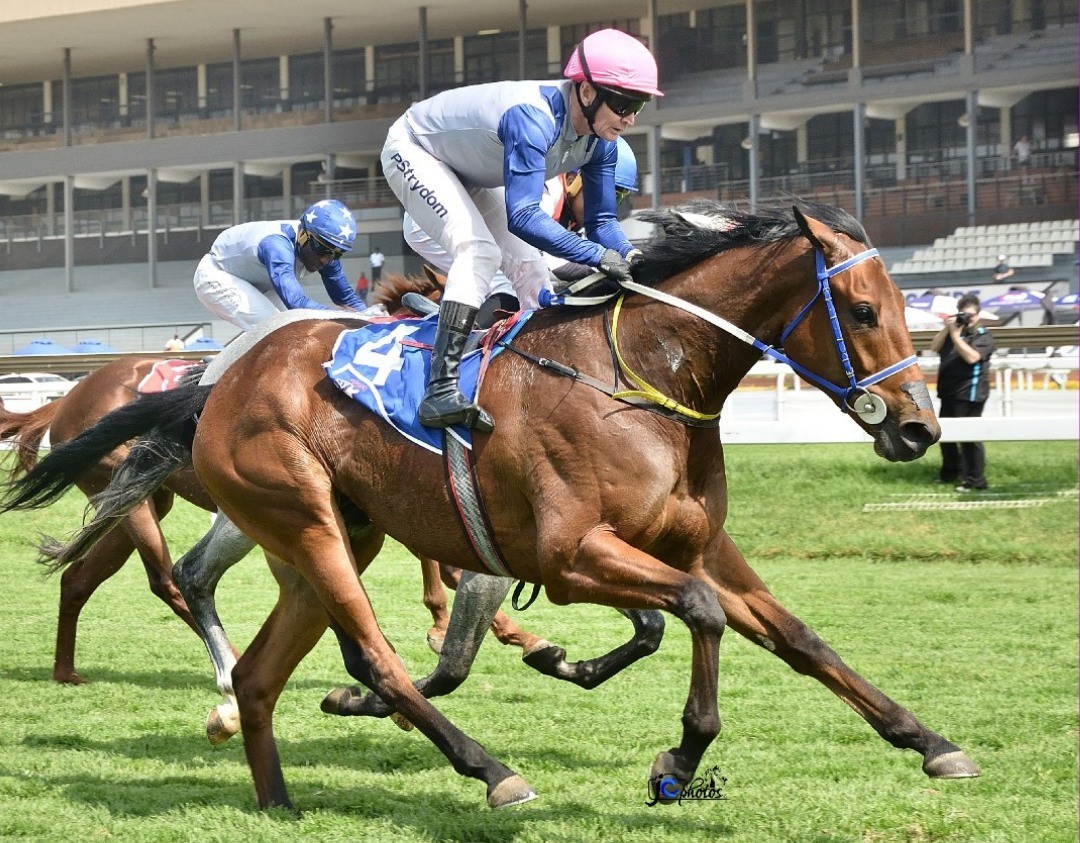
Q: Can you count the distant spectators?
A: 5